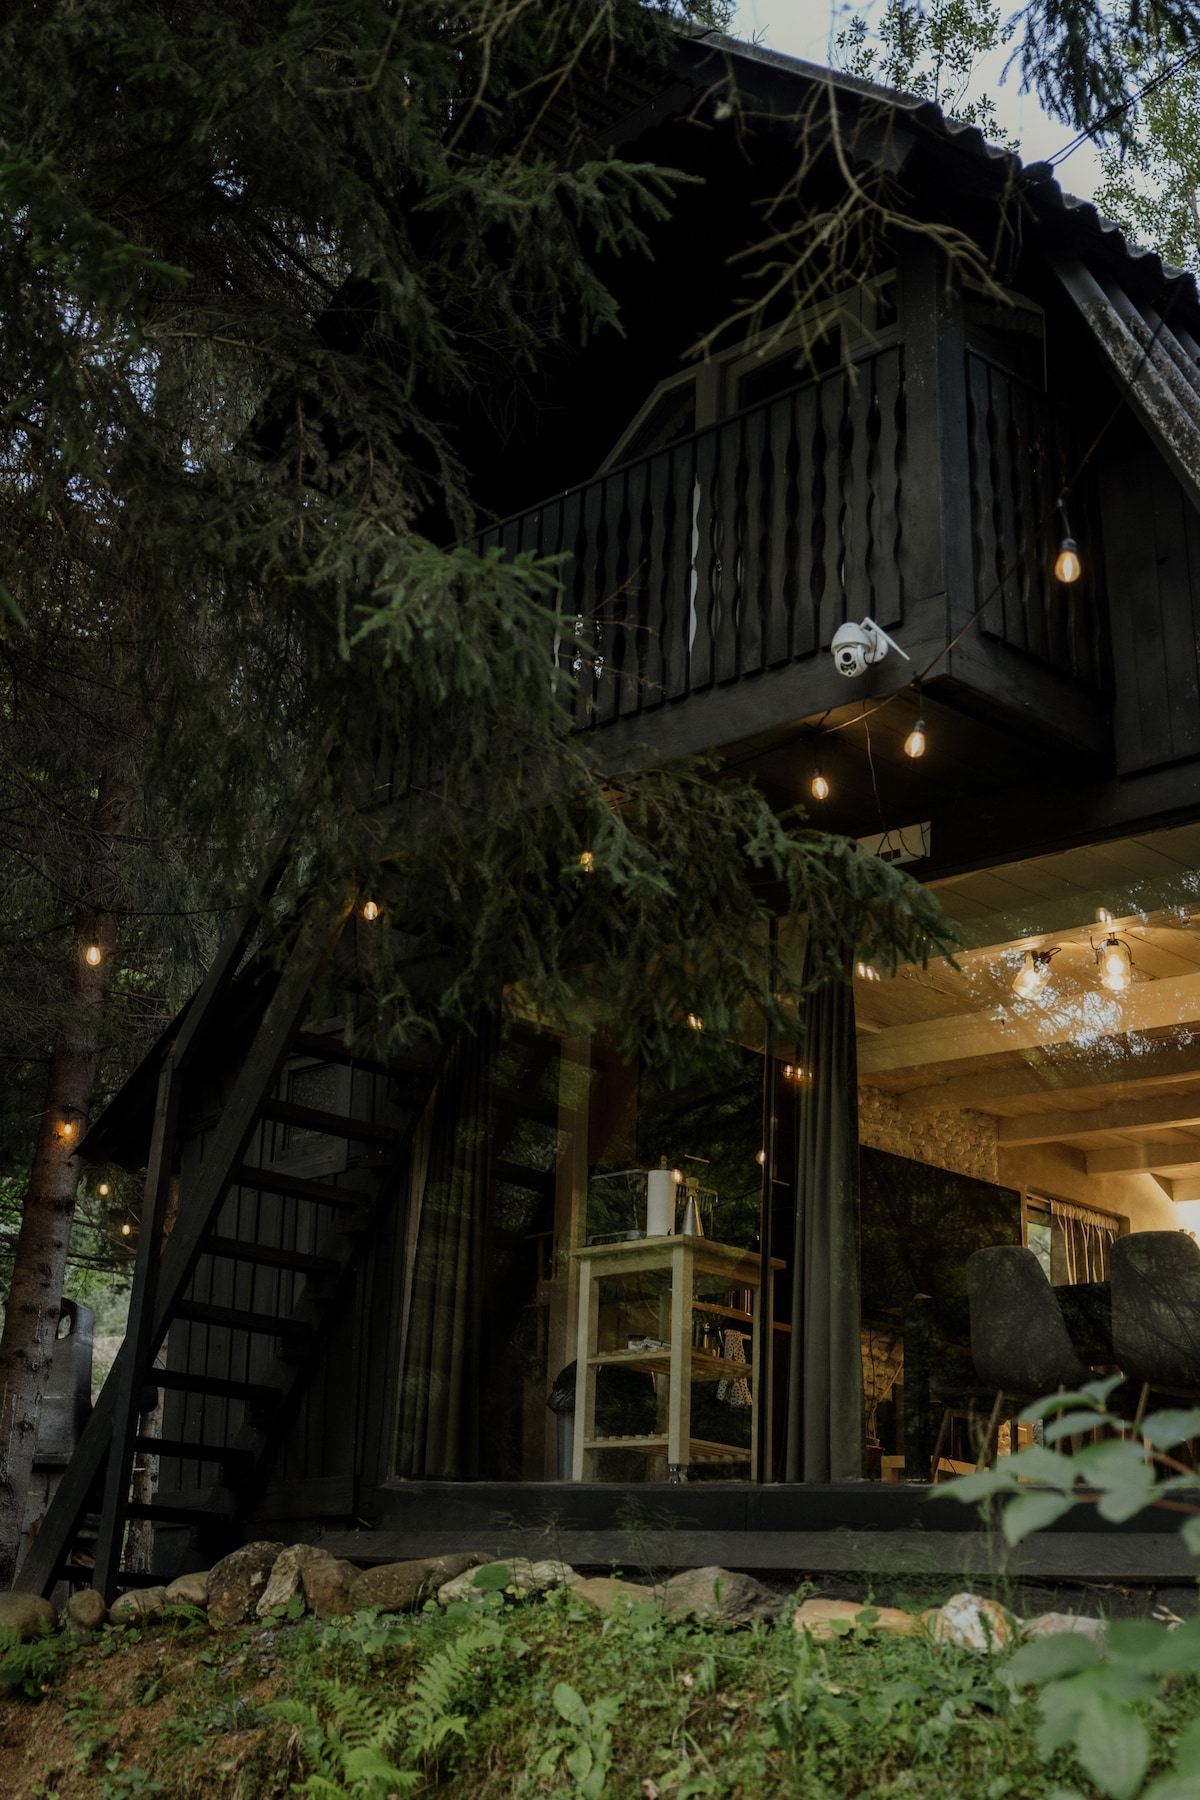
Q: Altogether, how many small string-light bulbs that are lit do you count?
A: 9